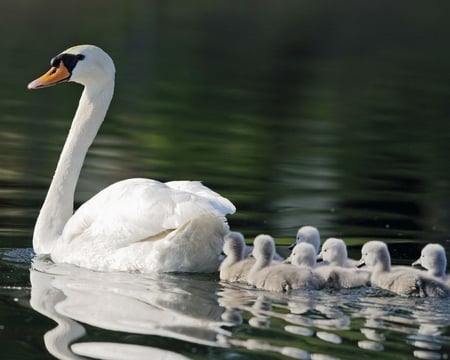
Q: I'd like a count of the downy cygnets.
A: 7